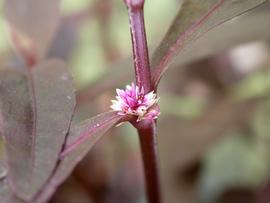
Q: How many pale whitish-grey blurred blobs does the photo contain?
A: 1